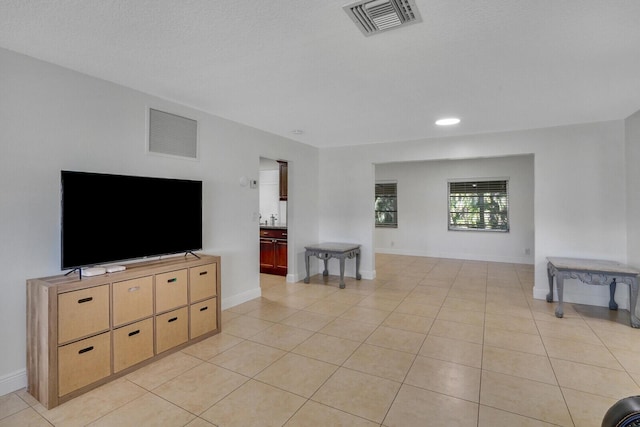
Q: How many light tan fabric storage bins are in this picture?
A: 8